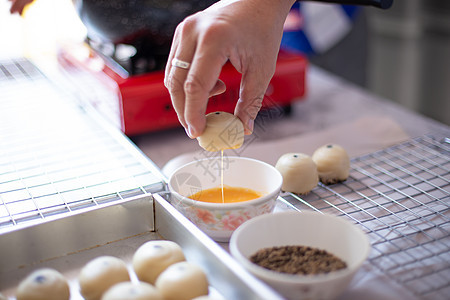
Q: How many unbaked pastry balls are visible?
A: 8